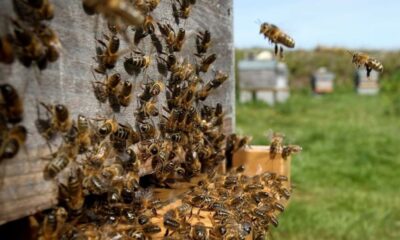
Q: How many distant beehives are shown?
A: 3